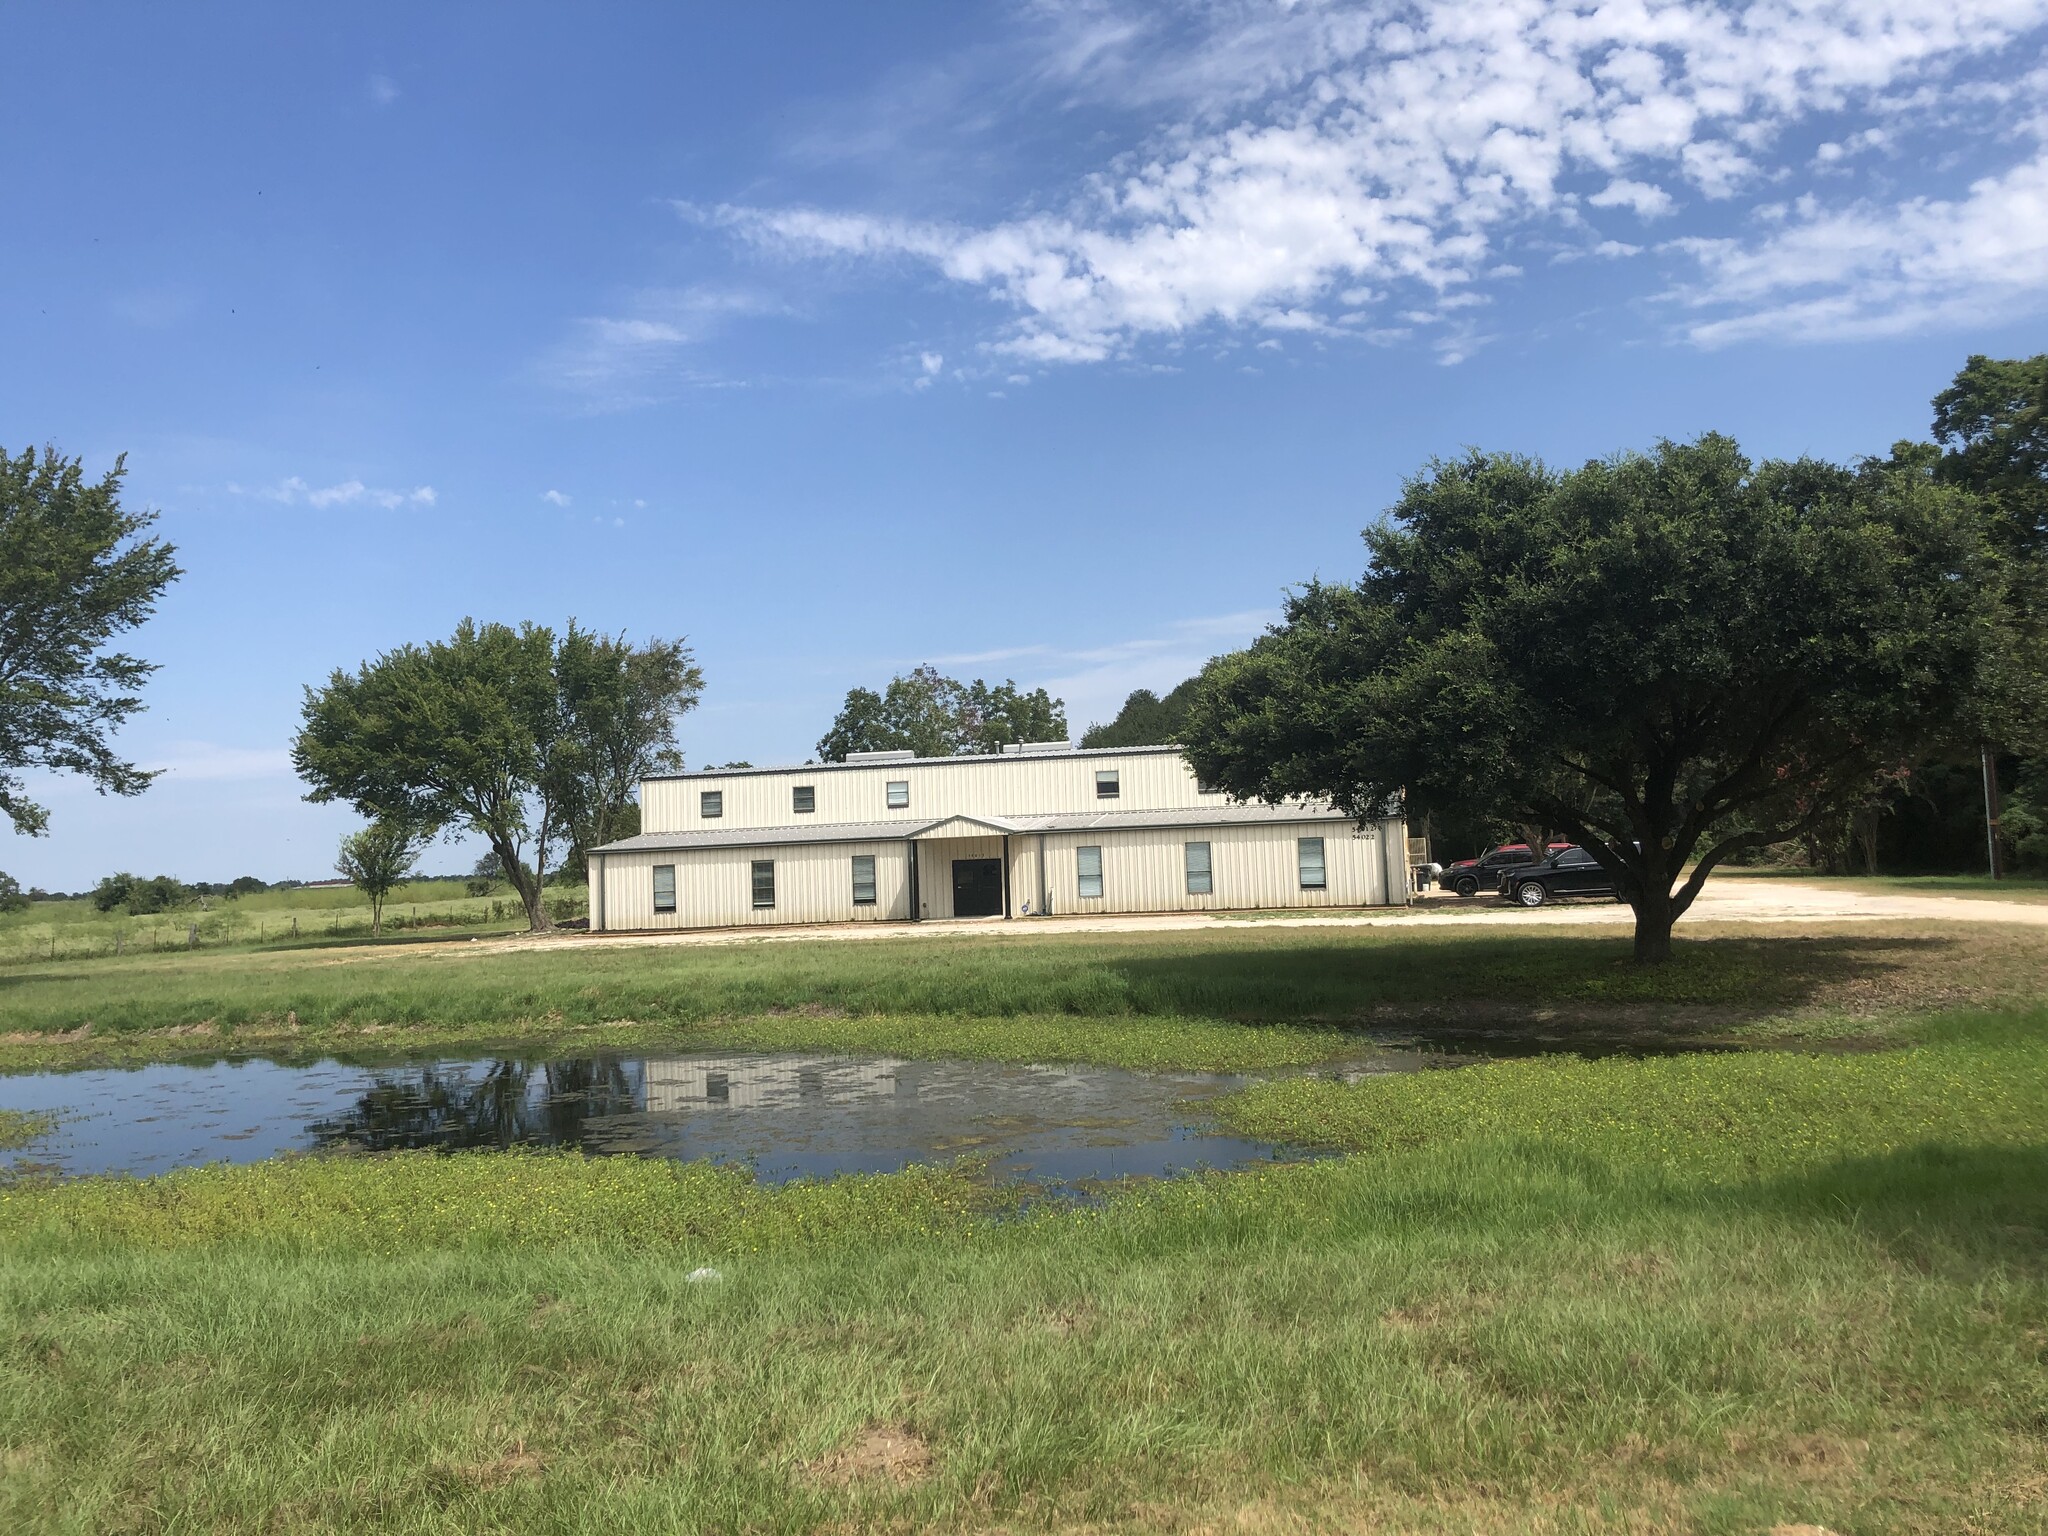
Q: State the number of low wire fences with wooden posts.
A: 1